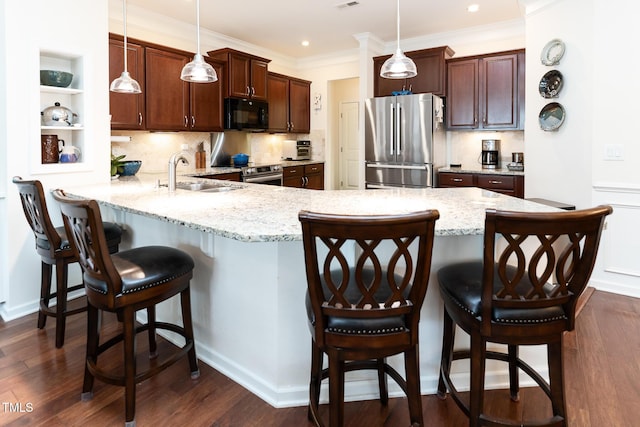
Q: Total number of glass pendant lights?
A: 3